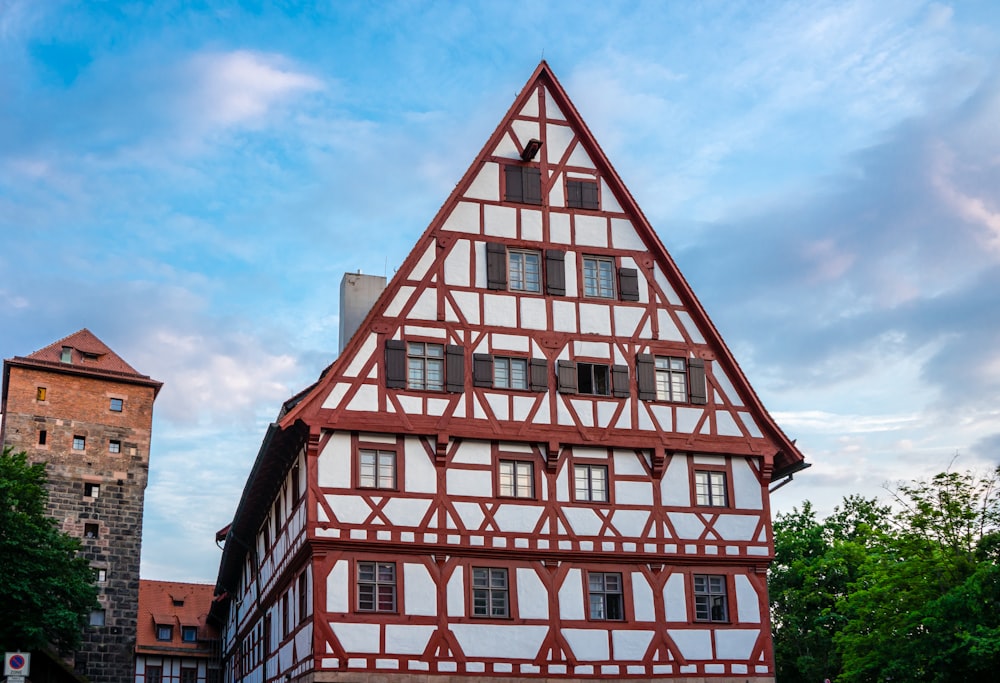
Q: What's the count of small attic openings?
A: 2